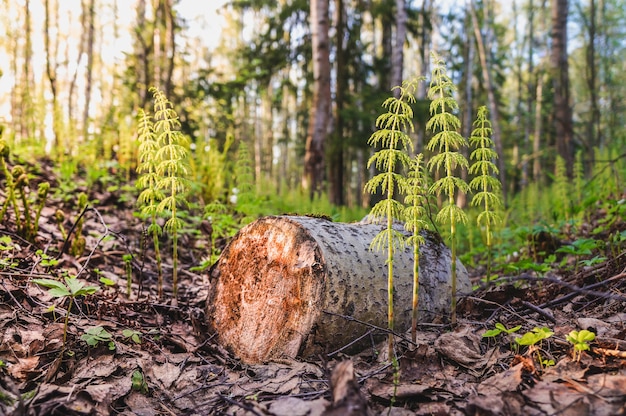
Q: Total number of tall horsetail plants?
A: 6